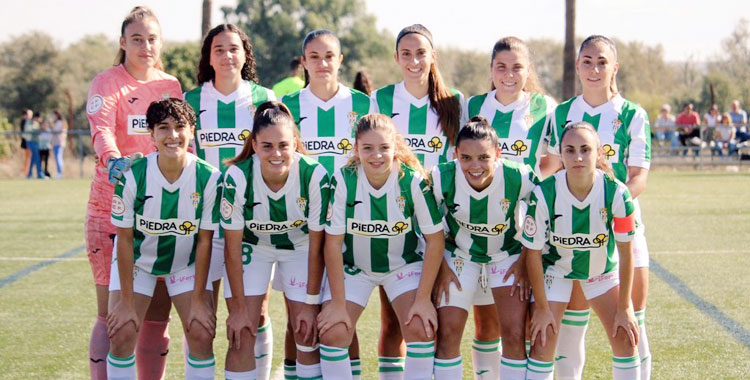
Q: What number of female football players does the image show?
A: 11